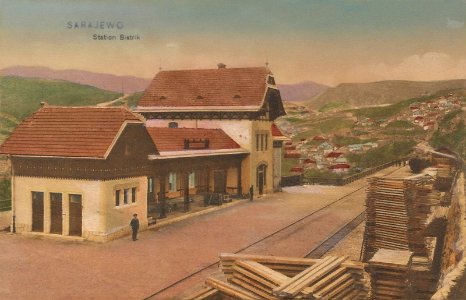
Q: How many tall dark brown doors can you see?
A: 3